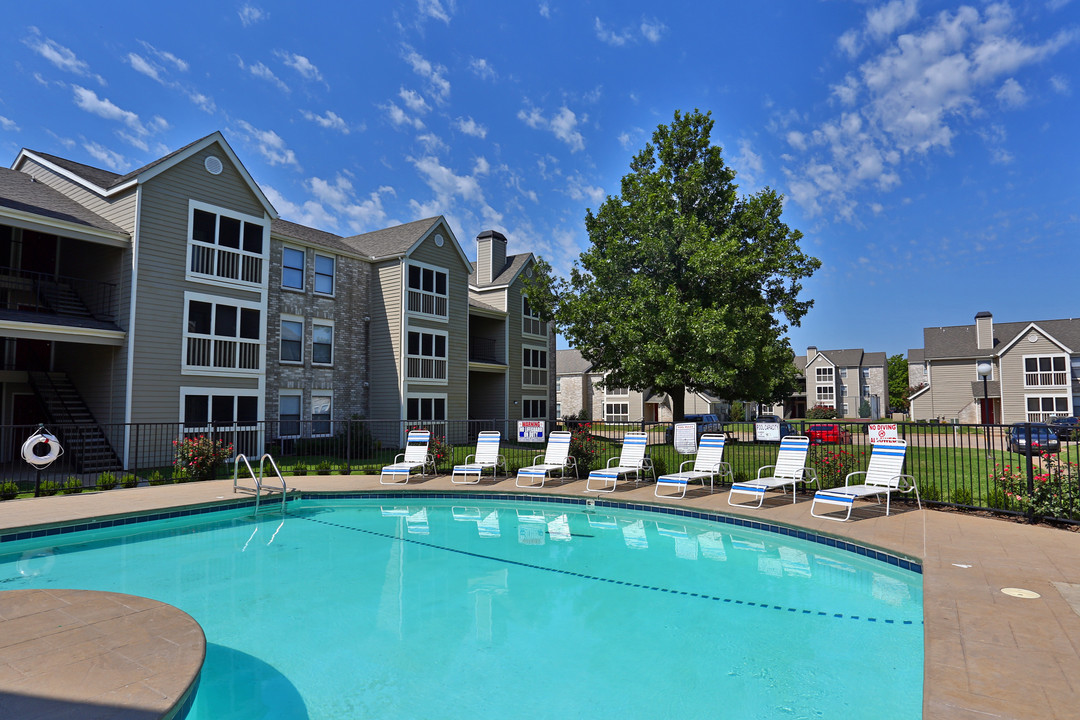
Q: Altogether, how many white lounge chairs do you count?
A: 7